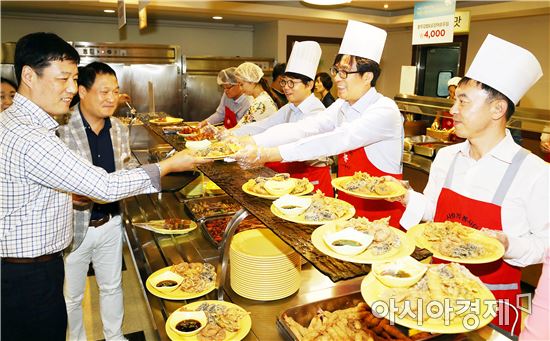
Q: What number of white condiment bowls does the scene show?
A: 7